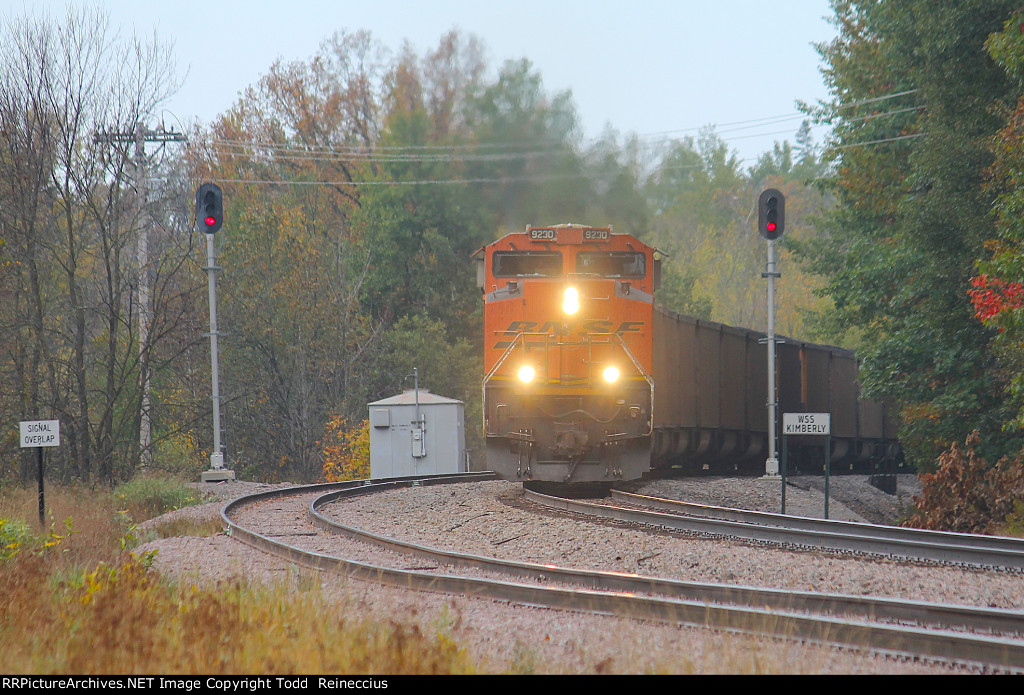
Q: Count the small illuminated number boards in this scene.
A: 2